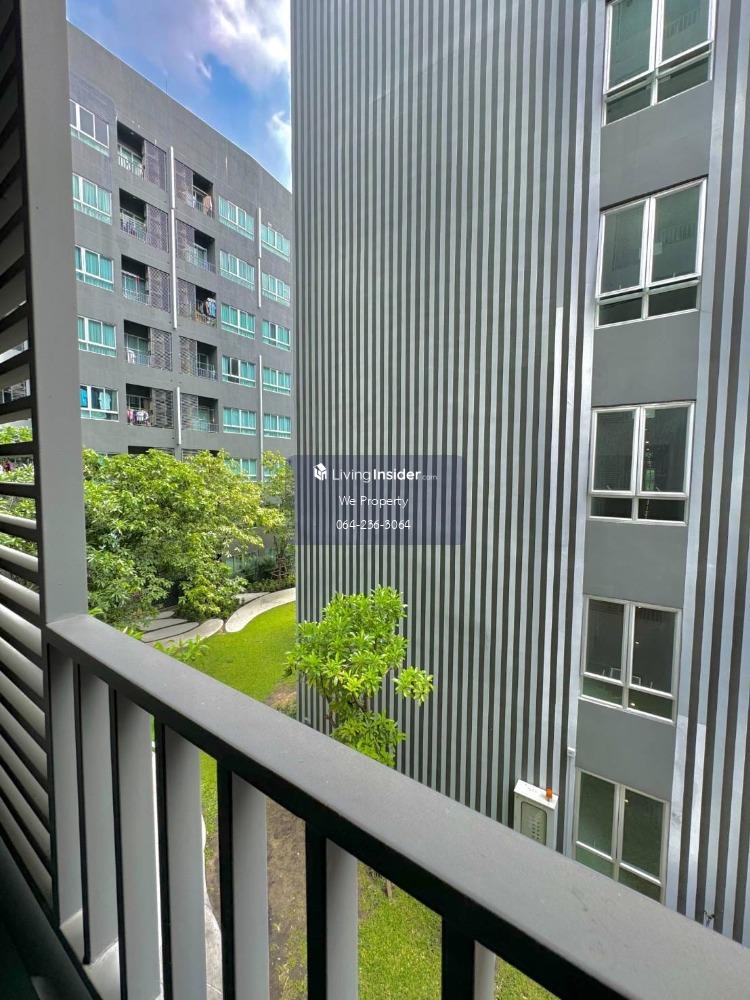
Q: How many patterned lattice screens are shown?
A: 10